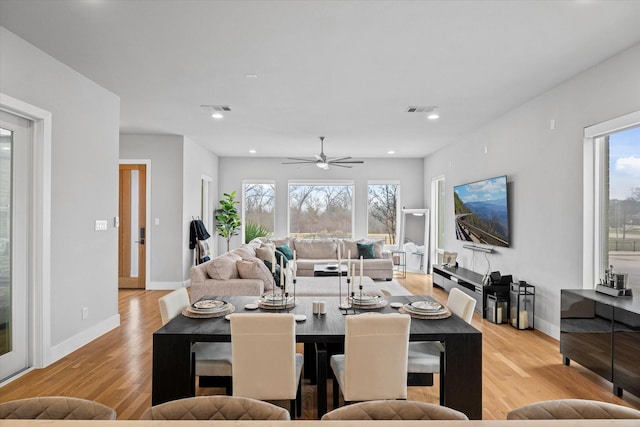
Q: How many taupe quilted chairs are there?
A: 4